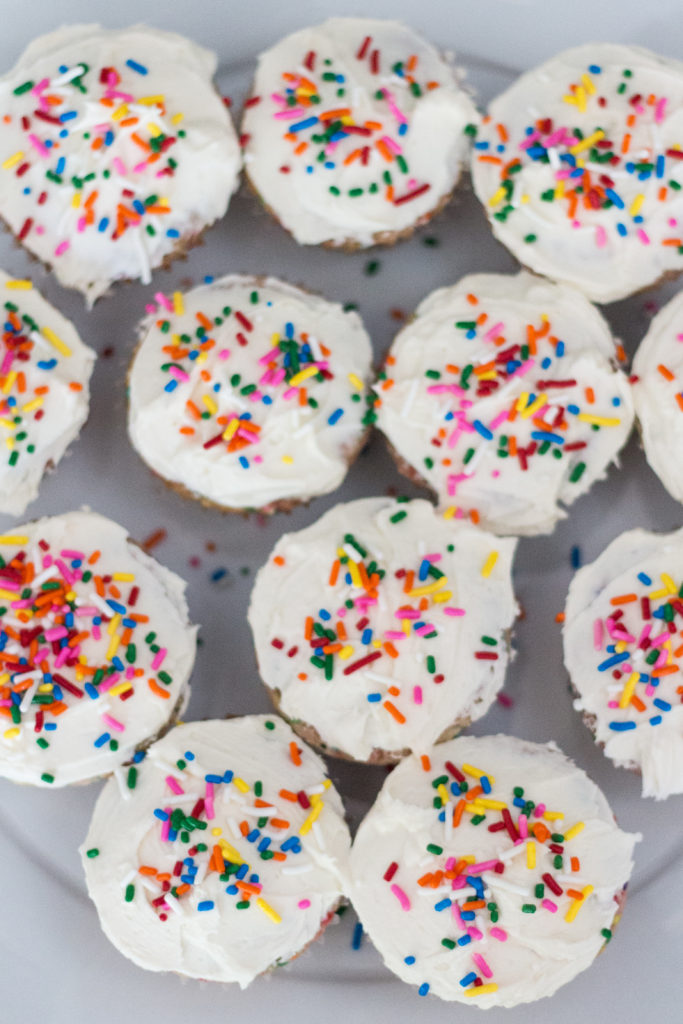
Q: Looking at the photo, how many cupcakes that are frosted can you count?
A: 12